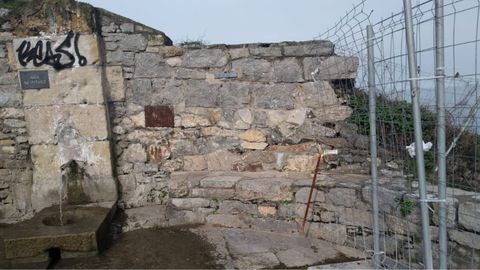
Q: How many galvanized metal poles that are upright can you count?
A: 3